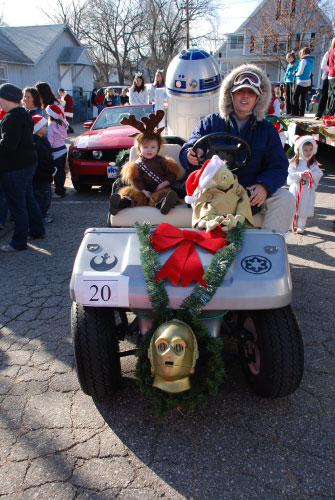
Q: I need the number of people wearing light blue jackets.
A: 2